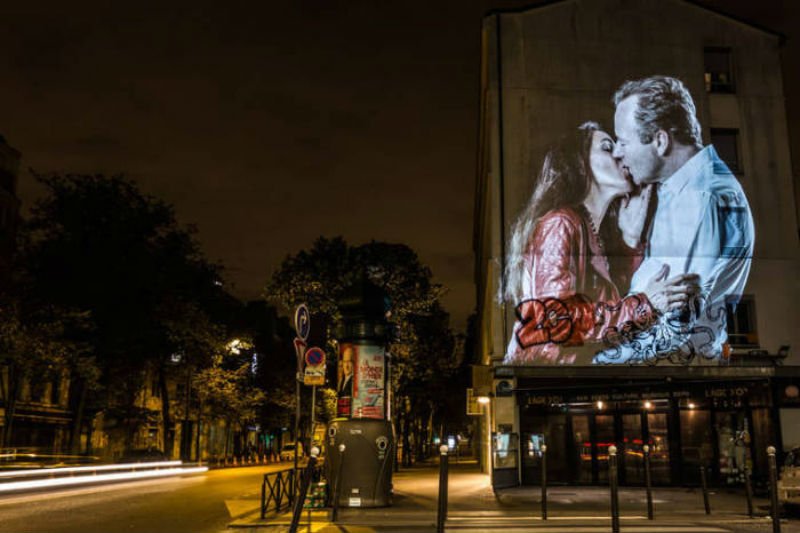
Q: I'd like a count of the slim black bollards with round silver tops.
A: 7